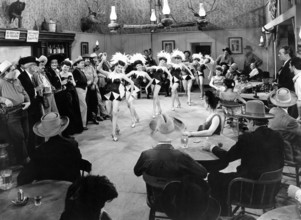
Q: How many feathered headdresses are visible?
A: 6